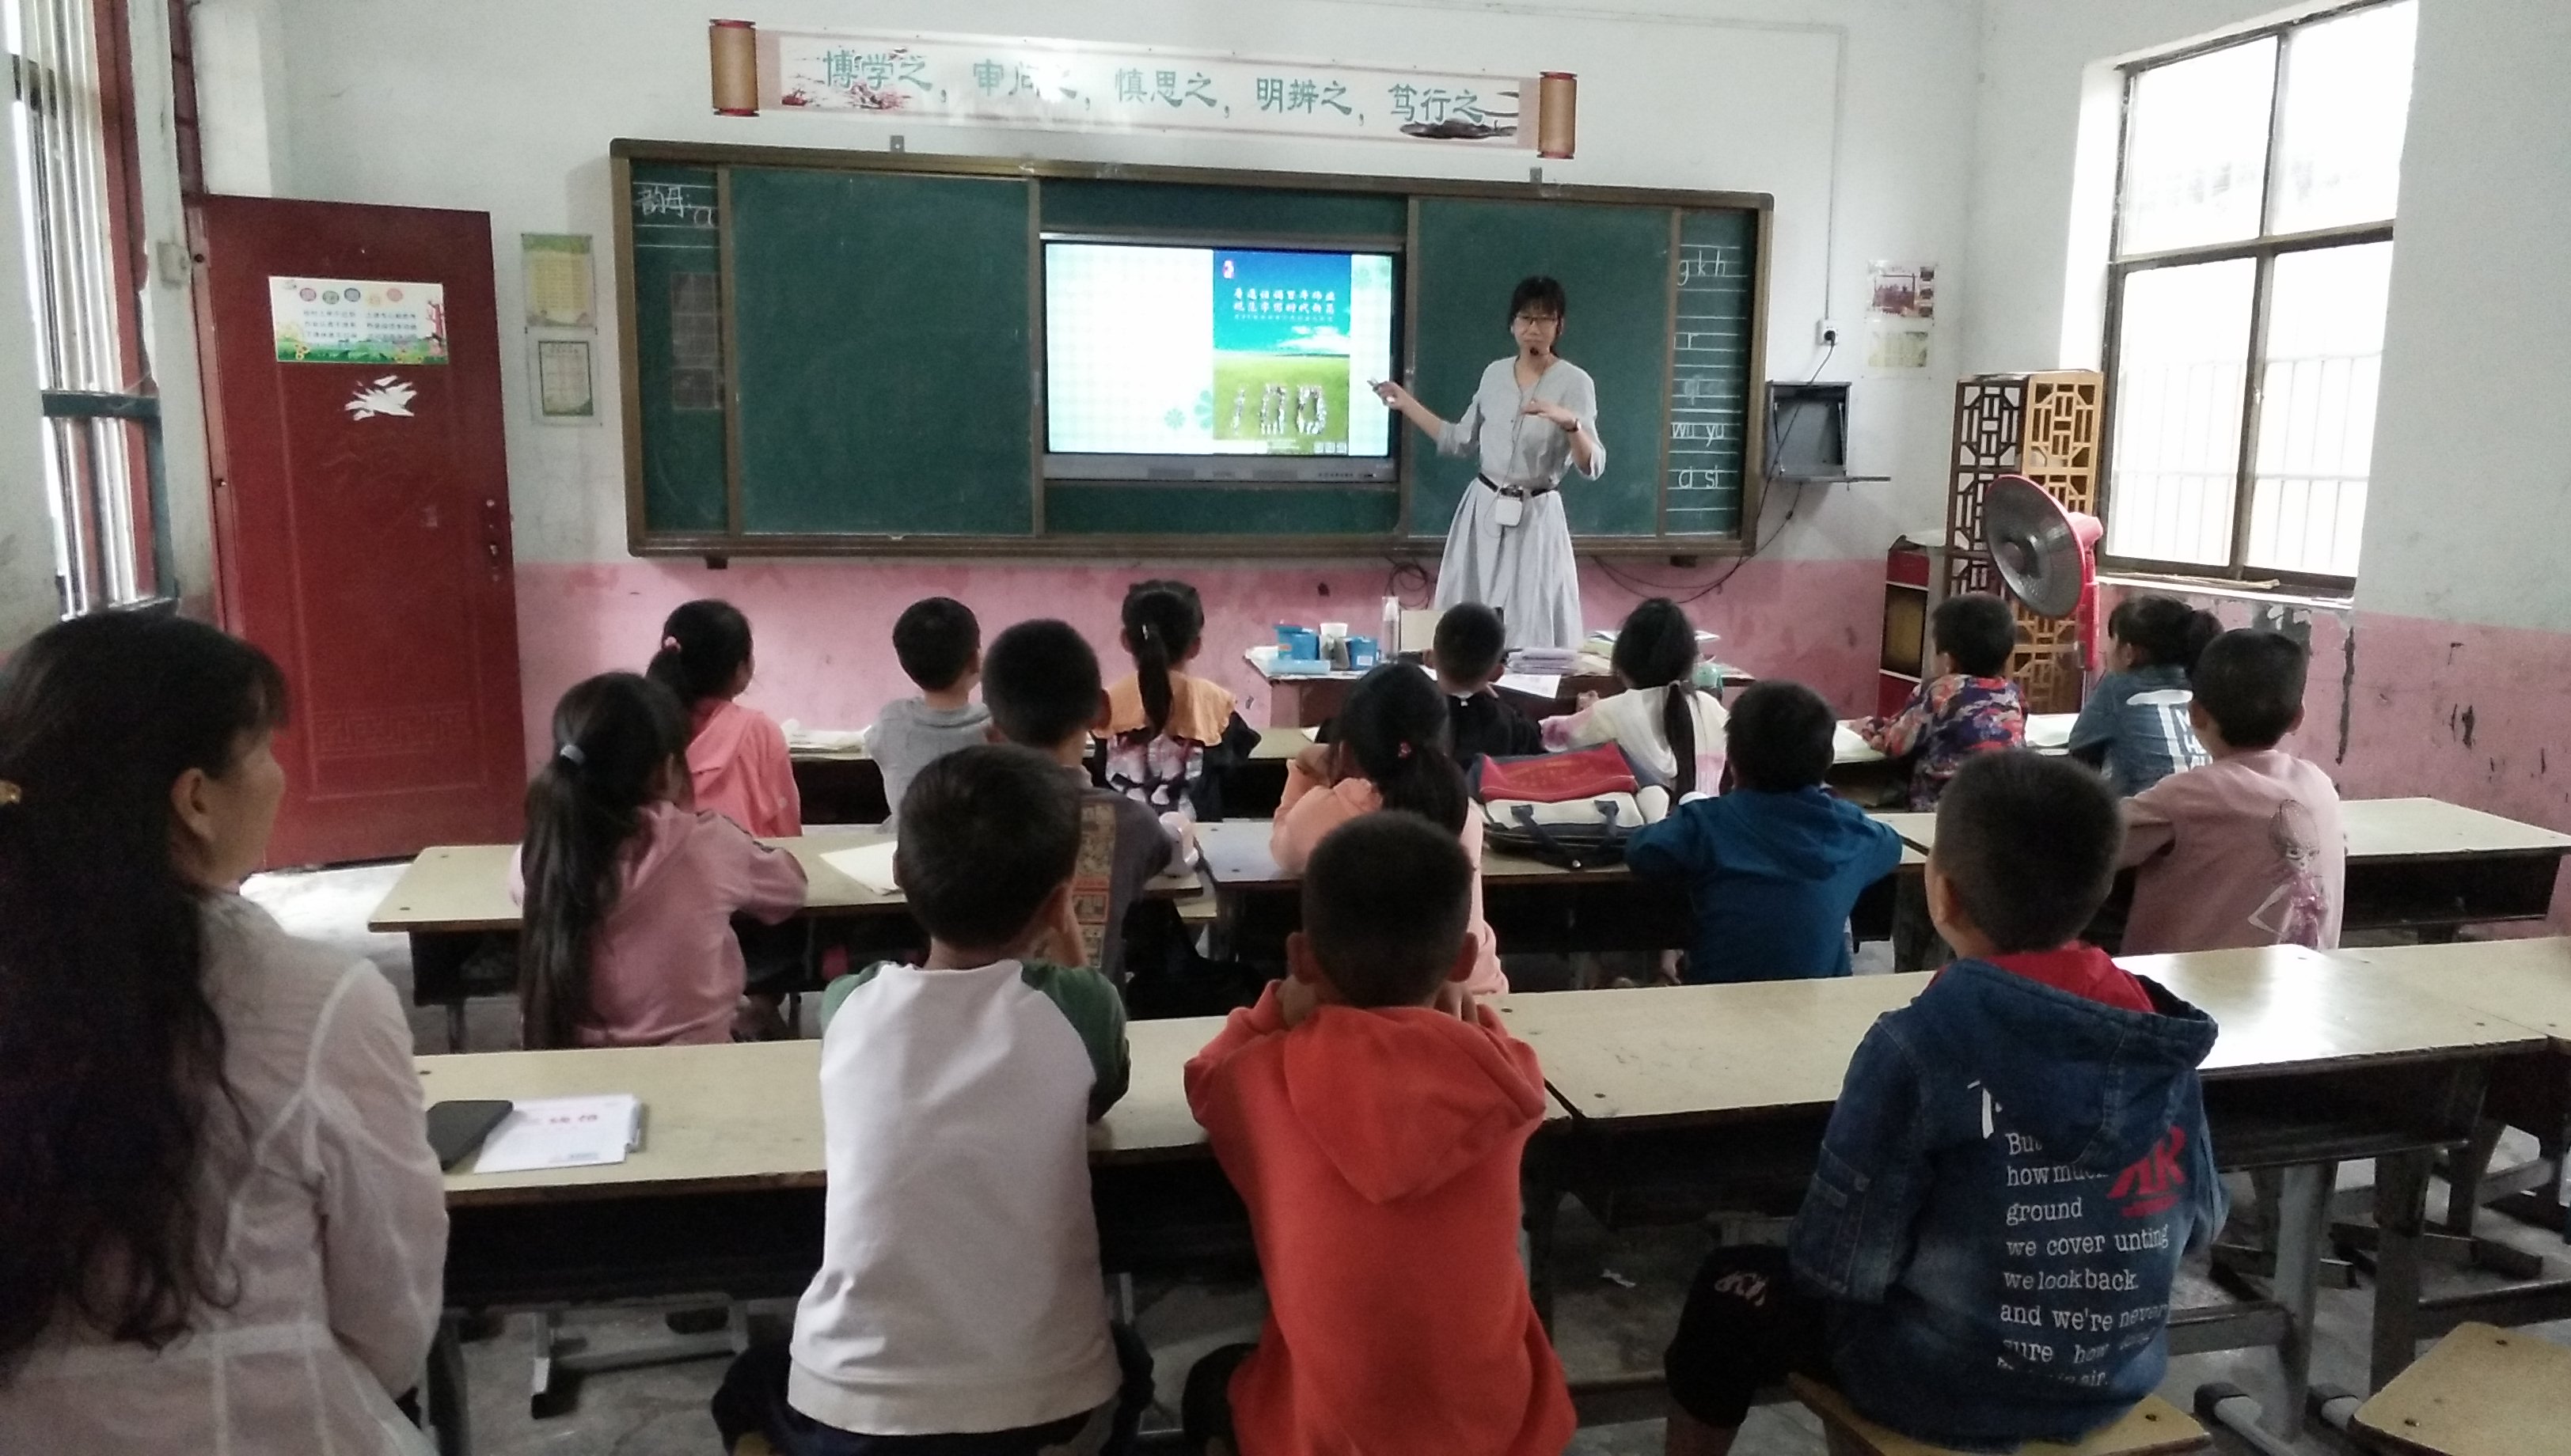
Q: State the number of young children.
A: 15